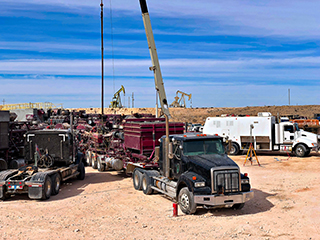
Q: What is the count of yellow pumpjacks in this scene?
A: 2